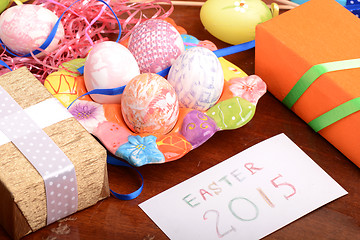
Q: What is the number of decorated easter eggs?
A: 6